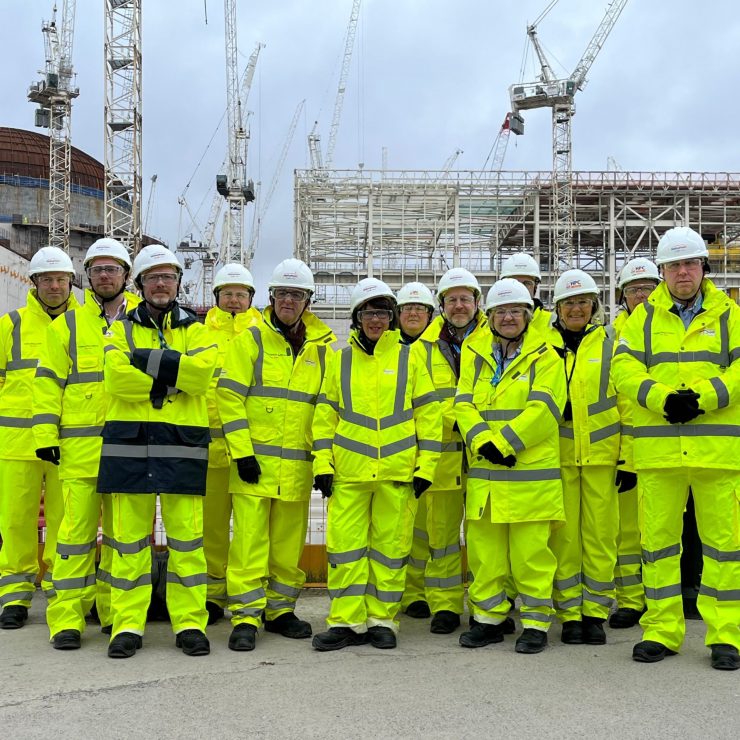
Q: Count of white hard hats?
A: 13